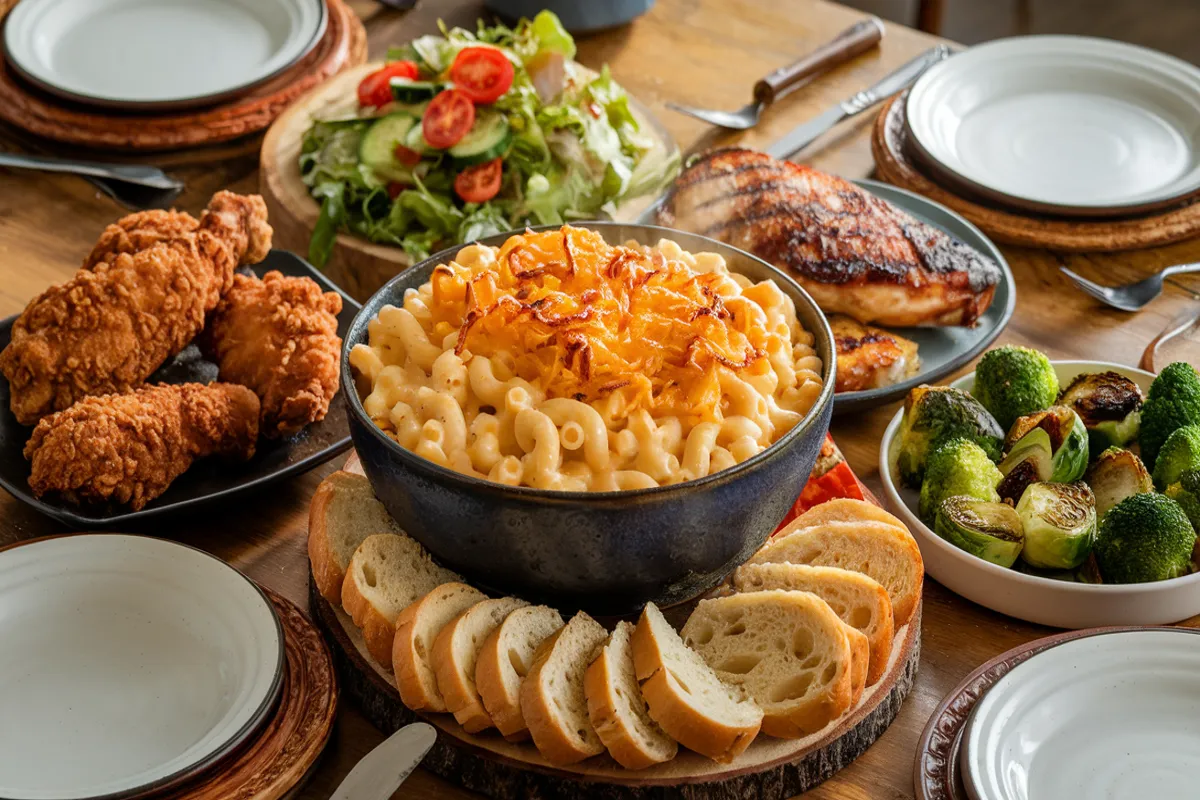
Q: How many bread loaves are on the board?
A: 13